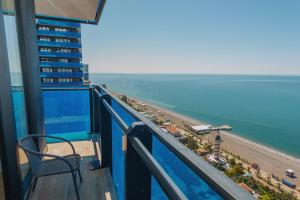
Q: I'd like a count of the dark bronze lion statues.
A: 0